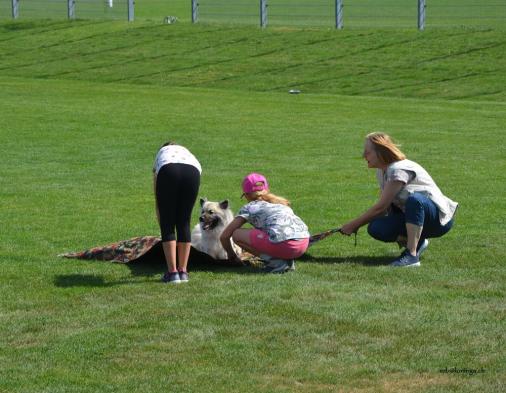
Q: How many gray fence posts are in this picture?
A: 7